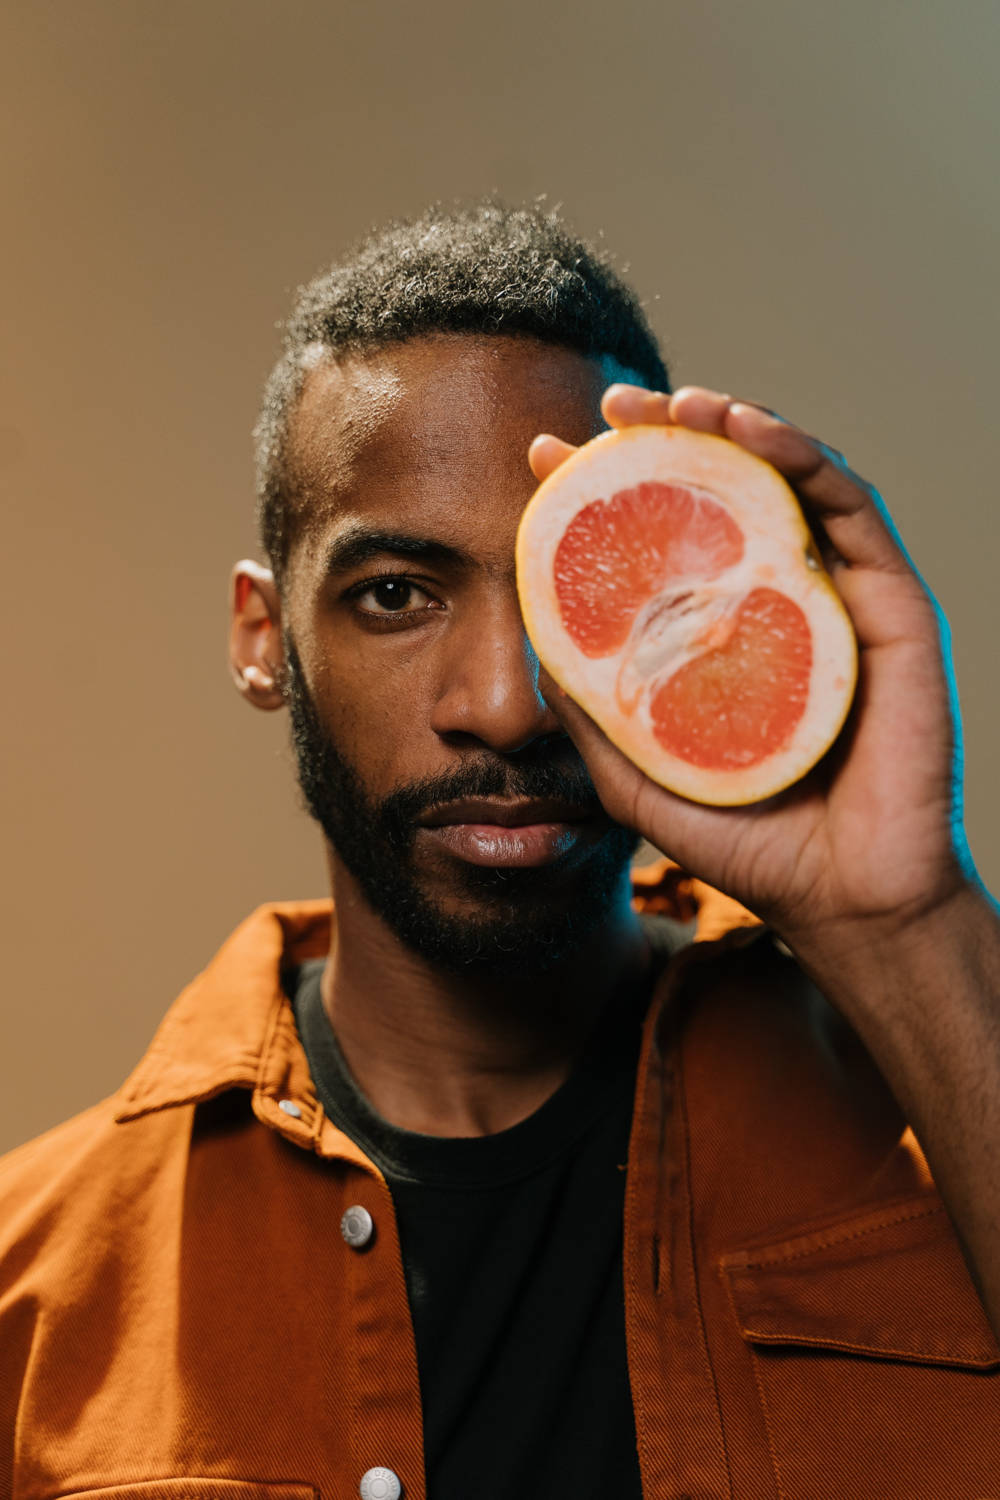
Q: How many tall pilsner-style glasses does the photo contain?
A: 0